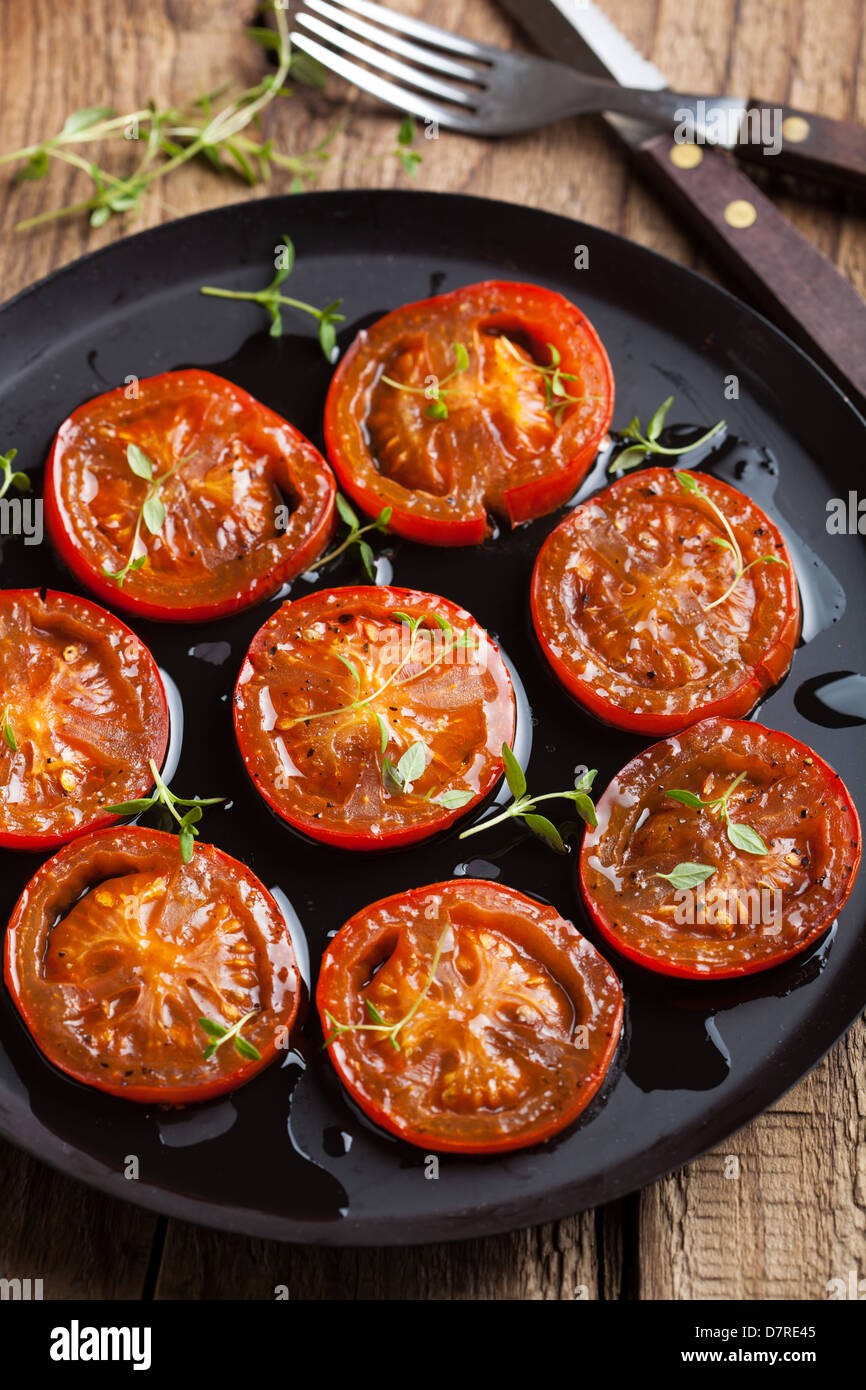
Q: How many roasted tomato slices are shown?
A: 8